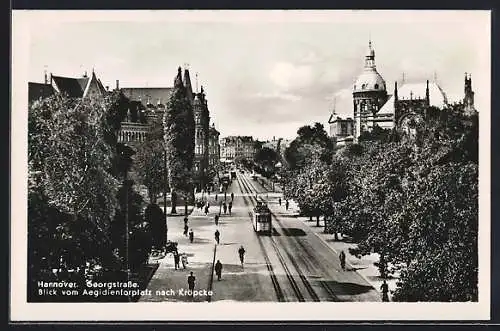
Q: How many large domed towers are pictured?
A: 1